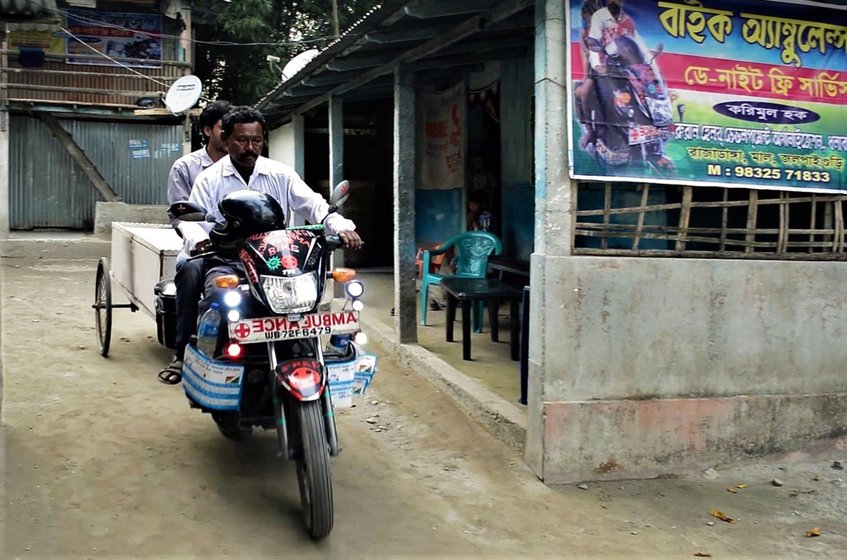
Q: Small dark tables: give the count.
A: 1